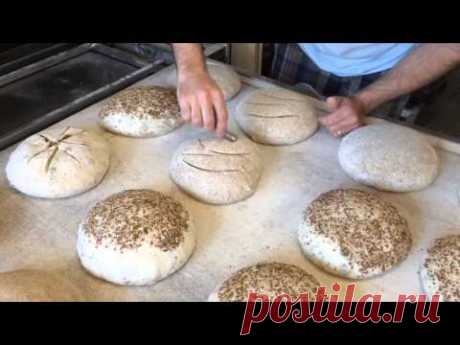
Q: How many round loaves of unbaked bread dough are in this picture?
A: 10